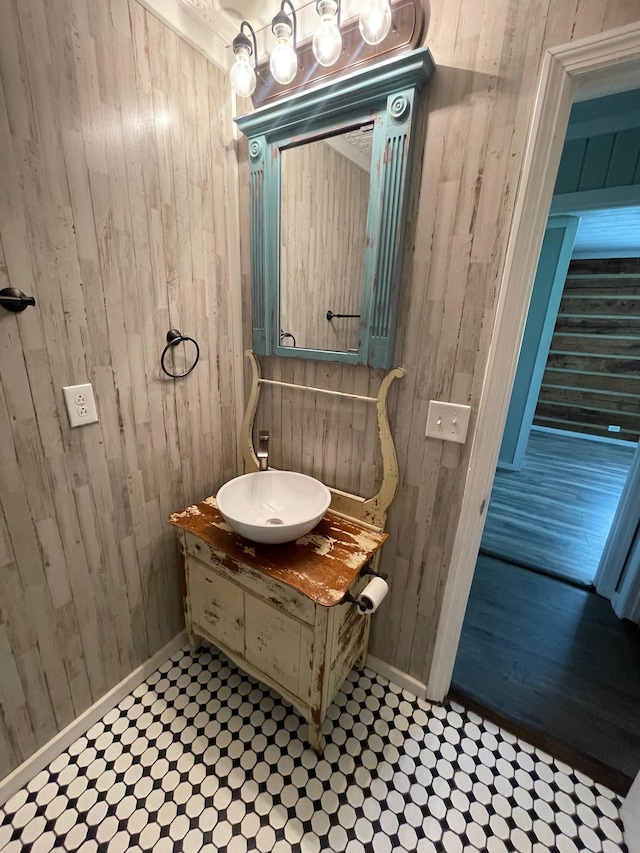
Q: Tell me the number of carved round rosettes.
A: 2